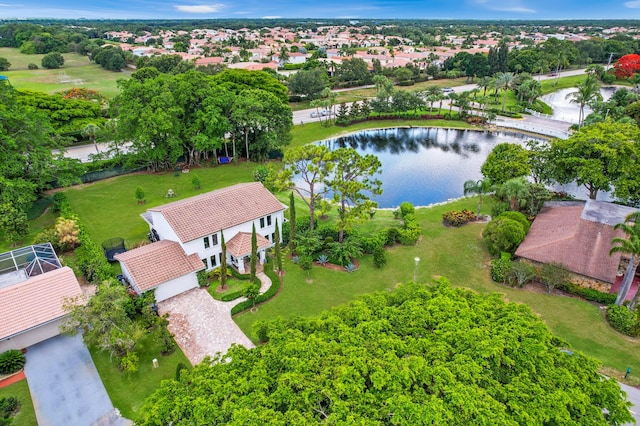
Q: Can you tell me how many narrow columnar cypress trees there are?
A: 4